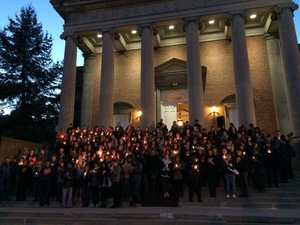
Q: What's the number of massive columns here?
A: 6